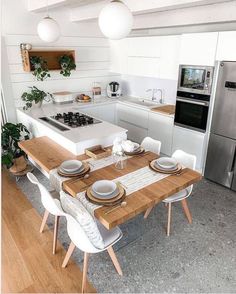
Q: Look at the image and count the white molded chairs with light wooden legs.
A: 4